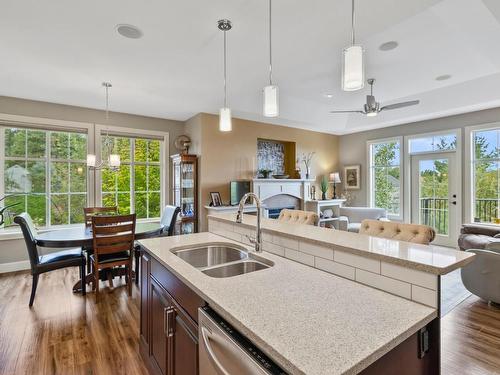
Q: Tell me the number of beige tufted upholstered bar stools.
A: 2